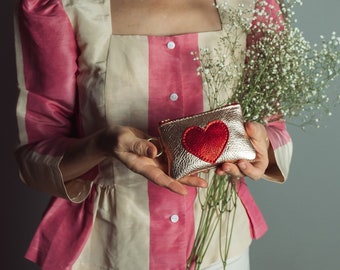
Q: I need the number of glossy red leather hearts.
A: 1